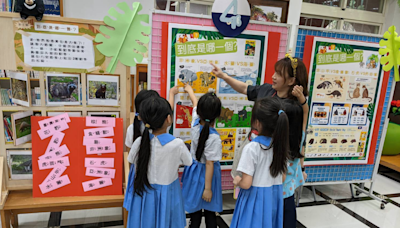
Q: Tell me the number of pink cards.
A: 14